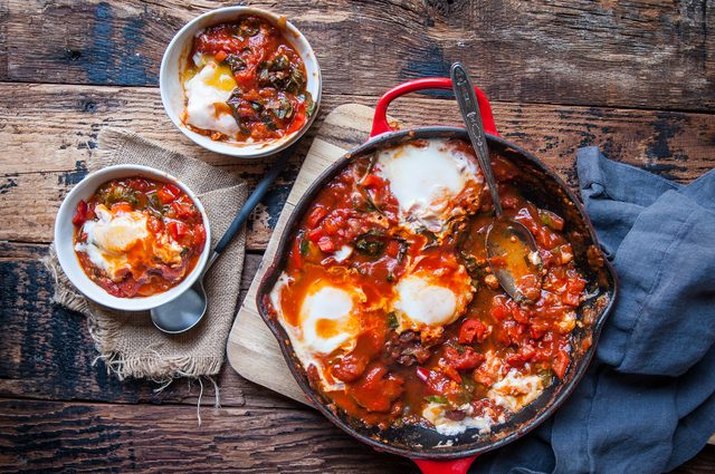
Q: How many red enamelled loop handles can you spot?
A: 1